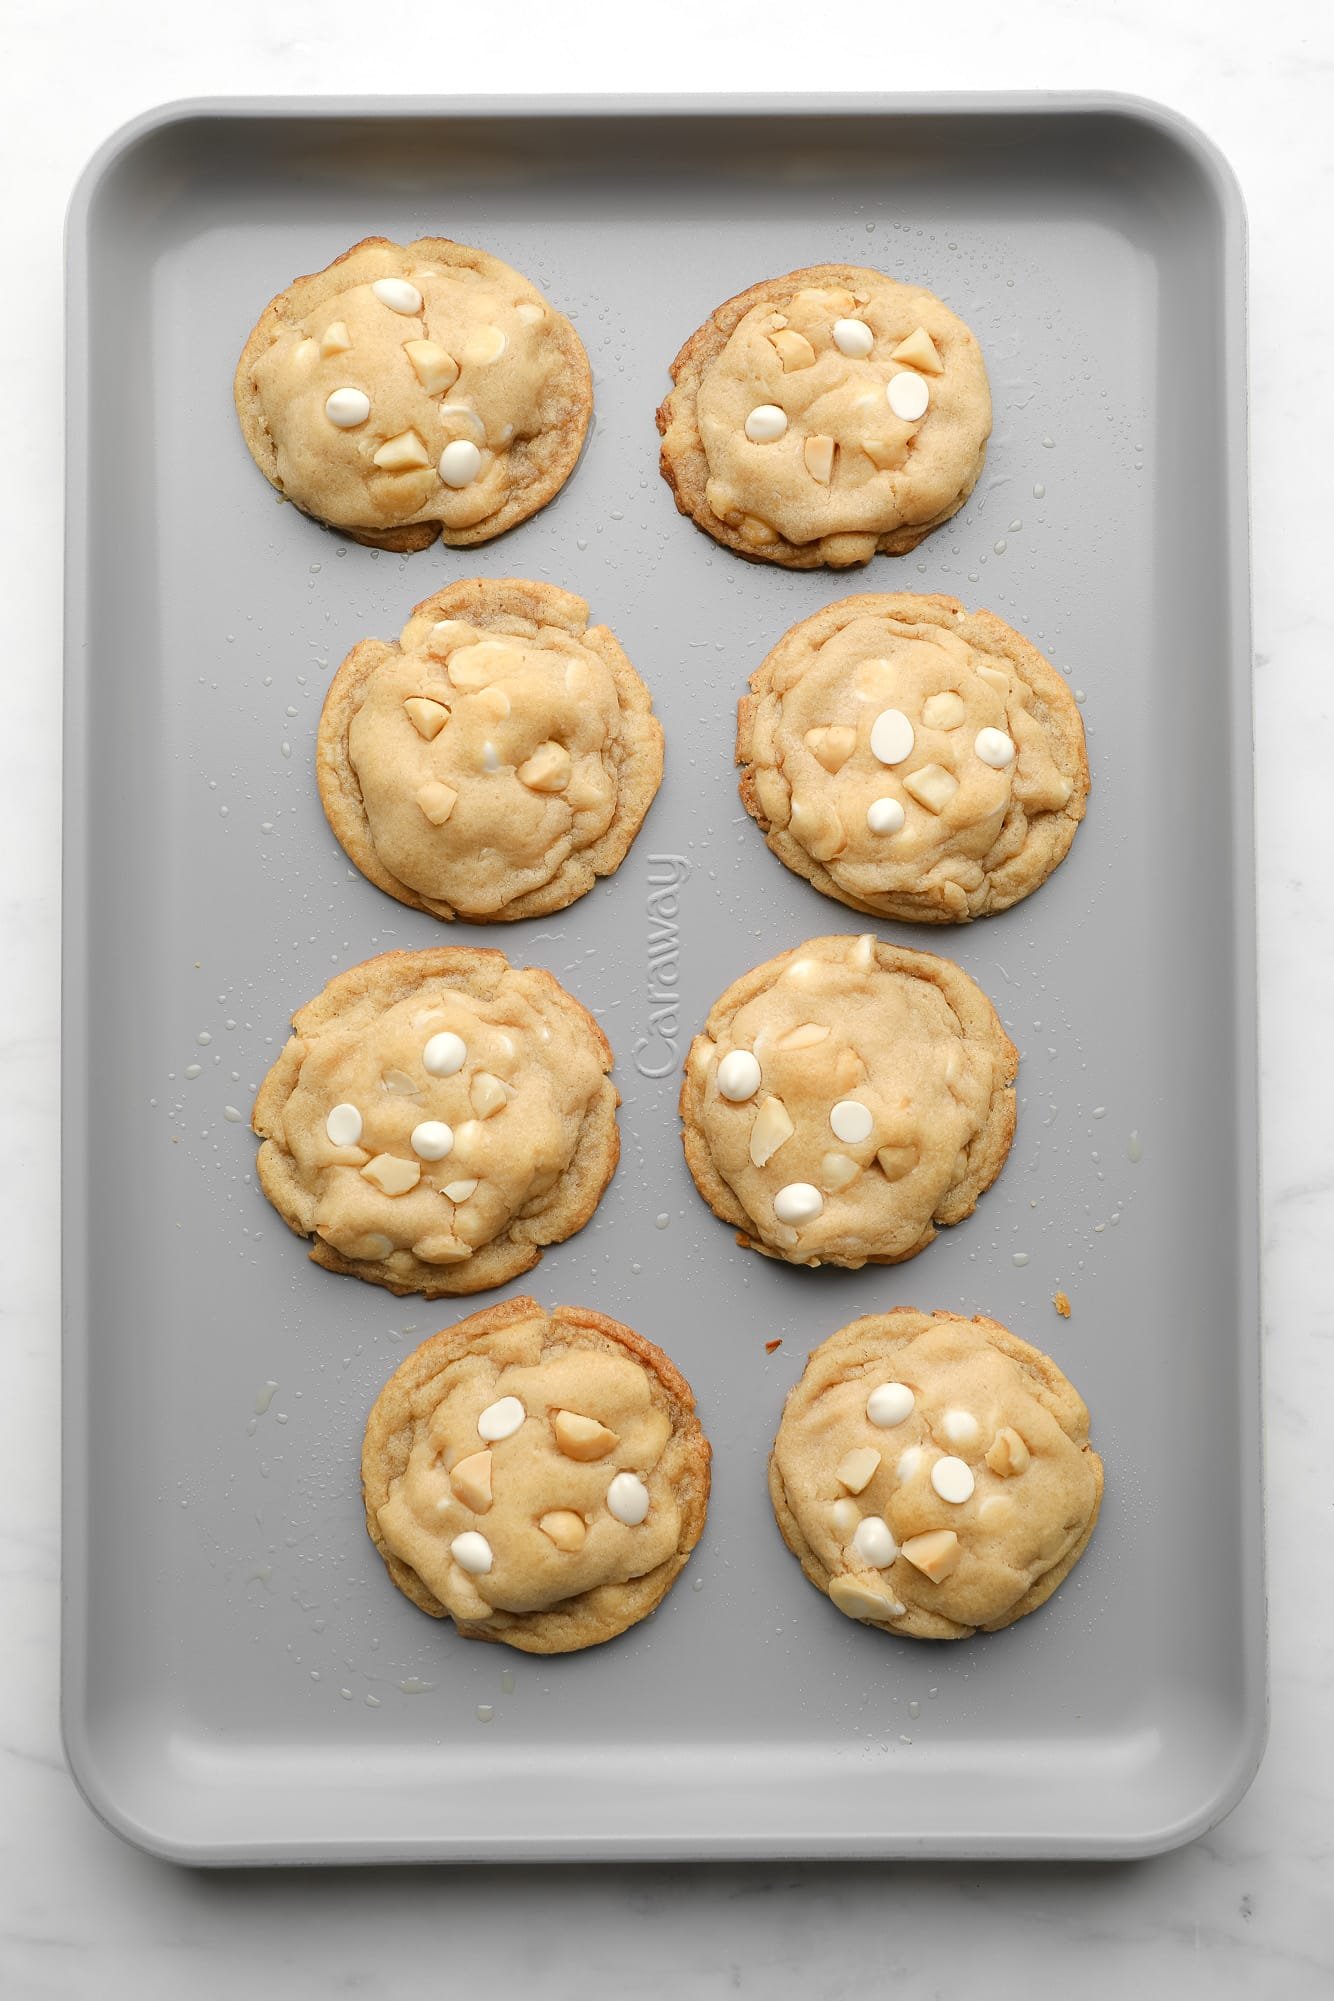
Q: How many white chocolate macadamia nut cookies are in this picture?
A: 8